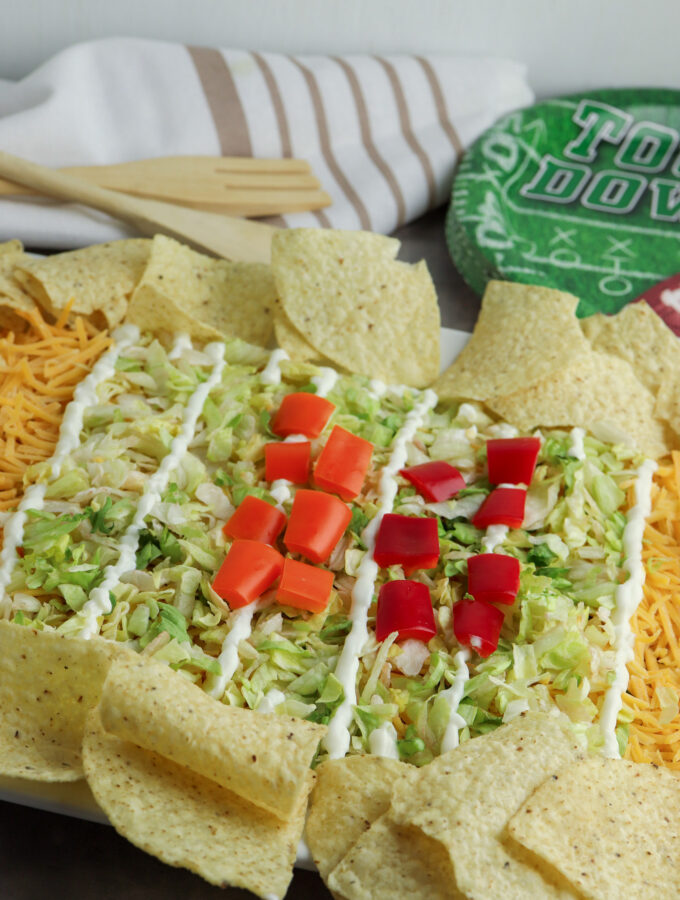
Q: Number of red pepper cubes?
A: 7